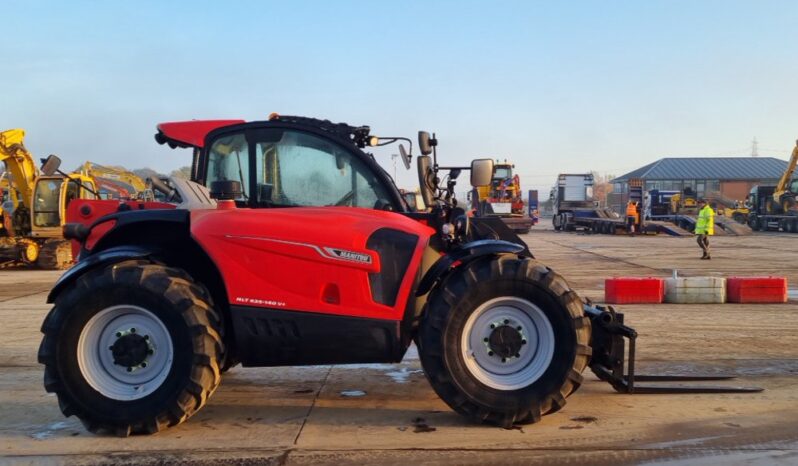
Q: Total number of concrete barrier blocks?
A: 3